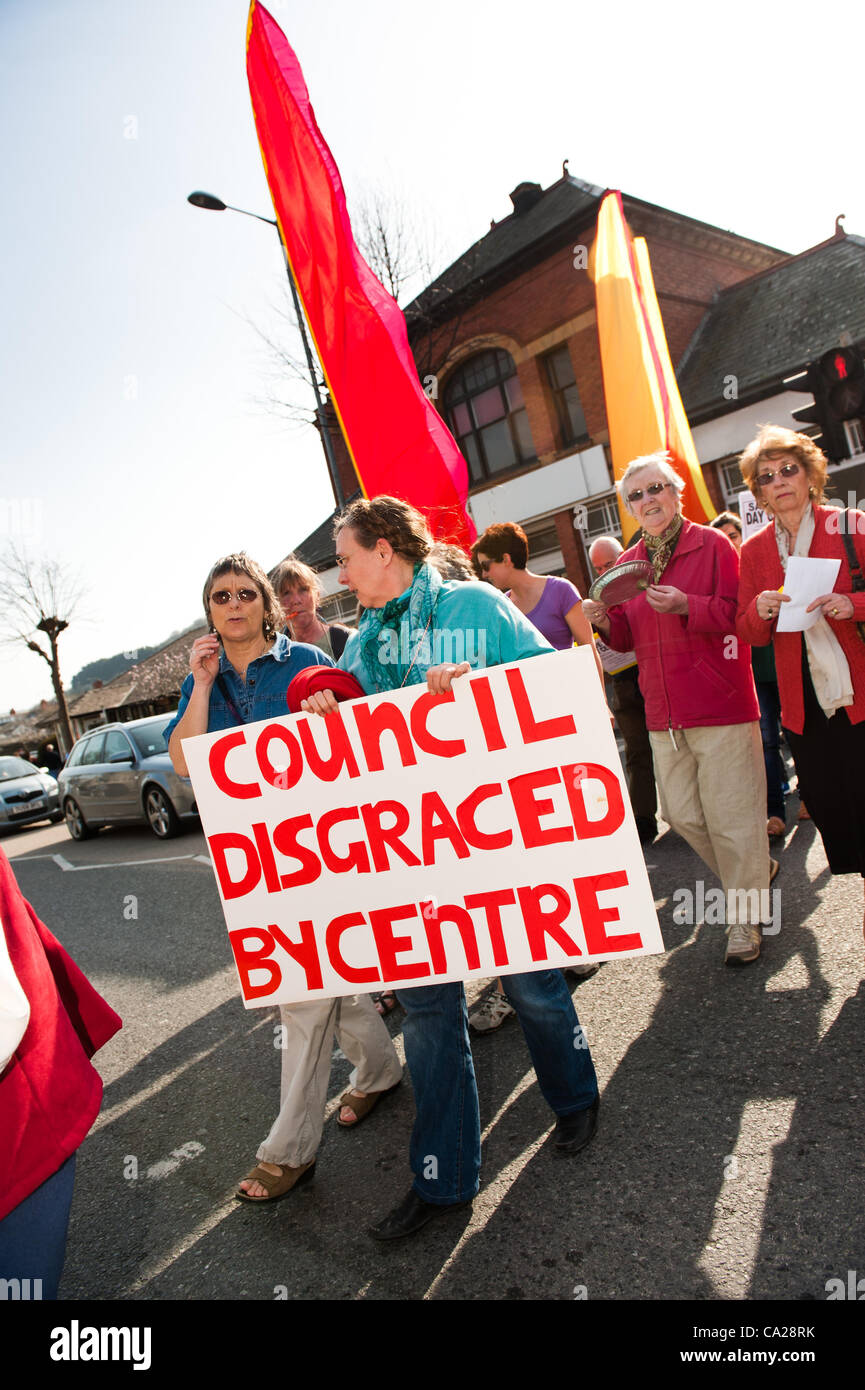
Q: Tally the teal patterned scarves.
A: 1